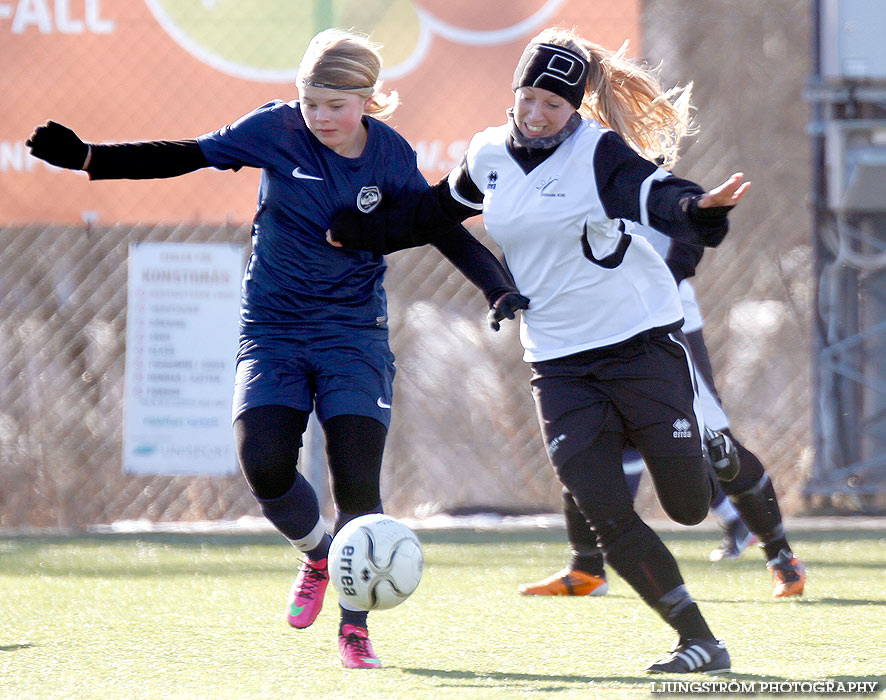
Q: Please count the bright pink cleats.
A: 2